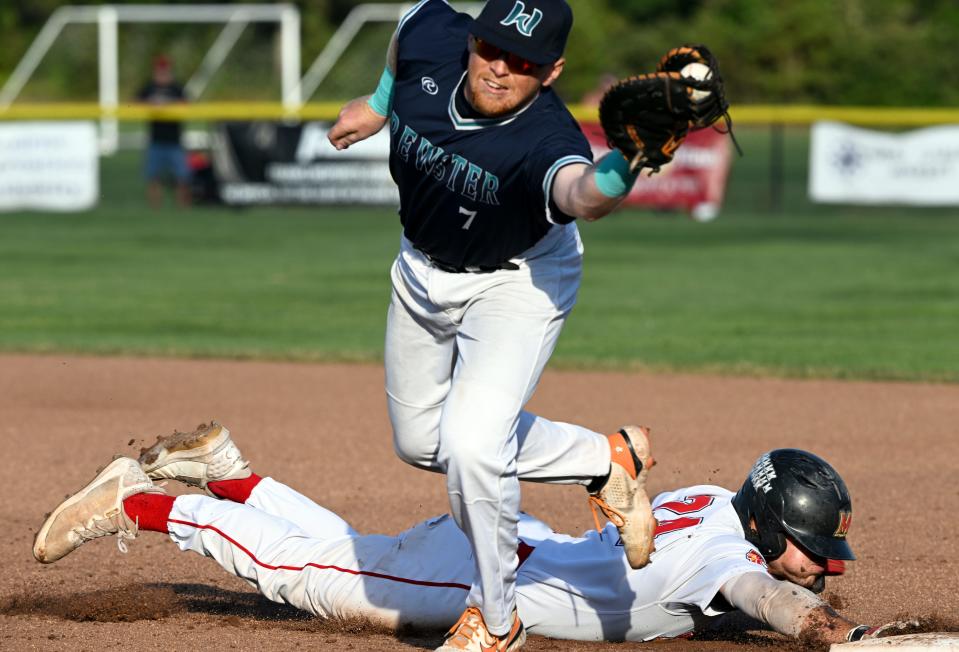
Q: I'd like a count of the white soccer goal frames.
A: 2